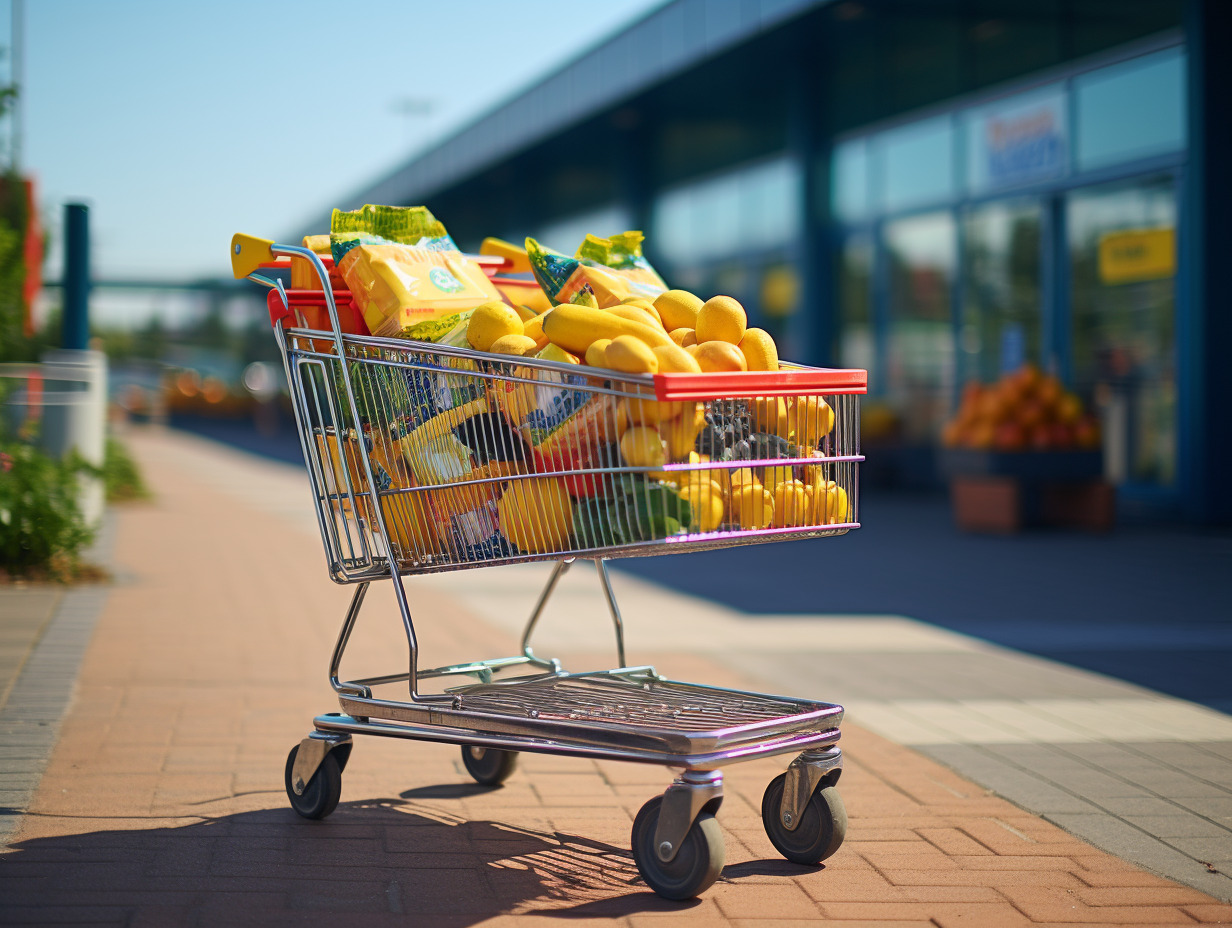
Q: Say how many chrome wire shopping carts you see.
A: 1